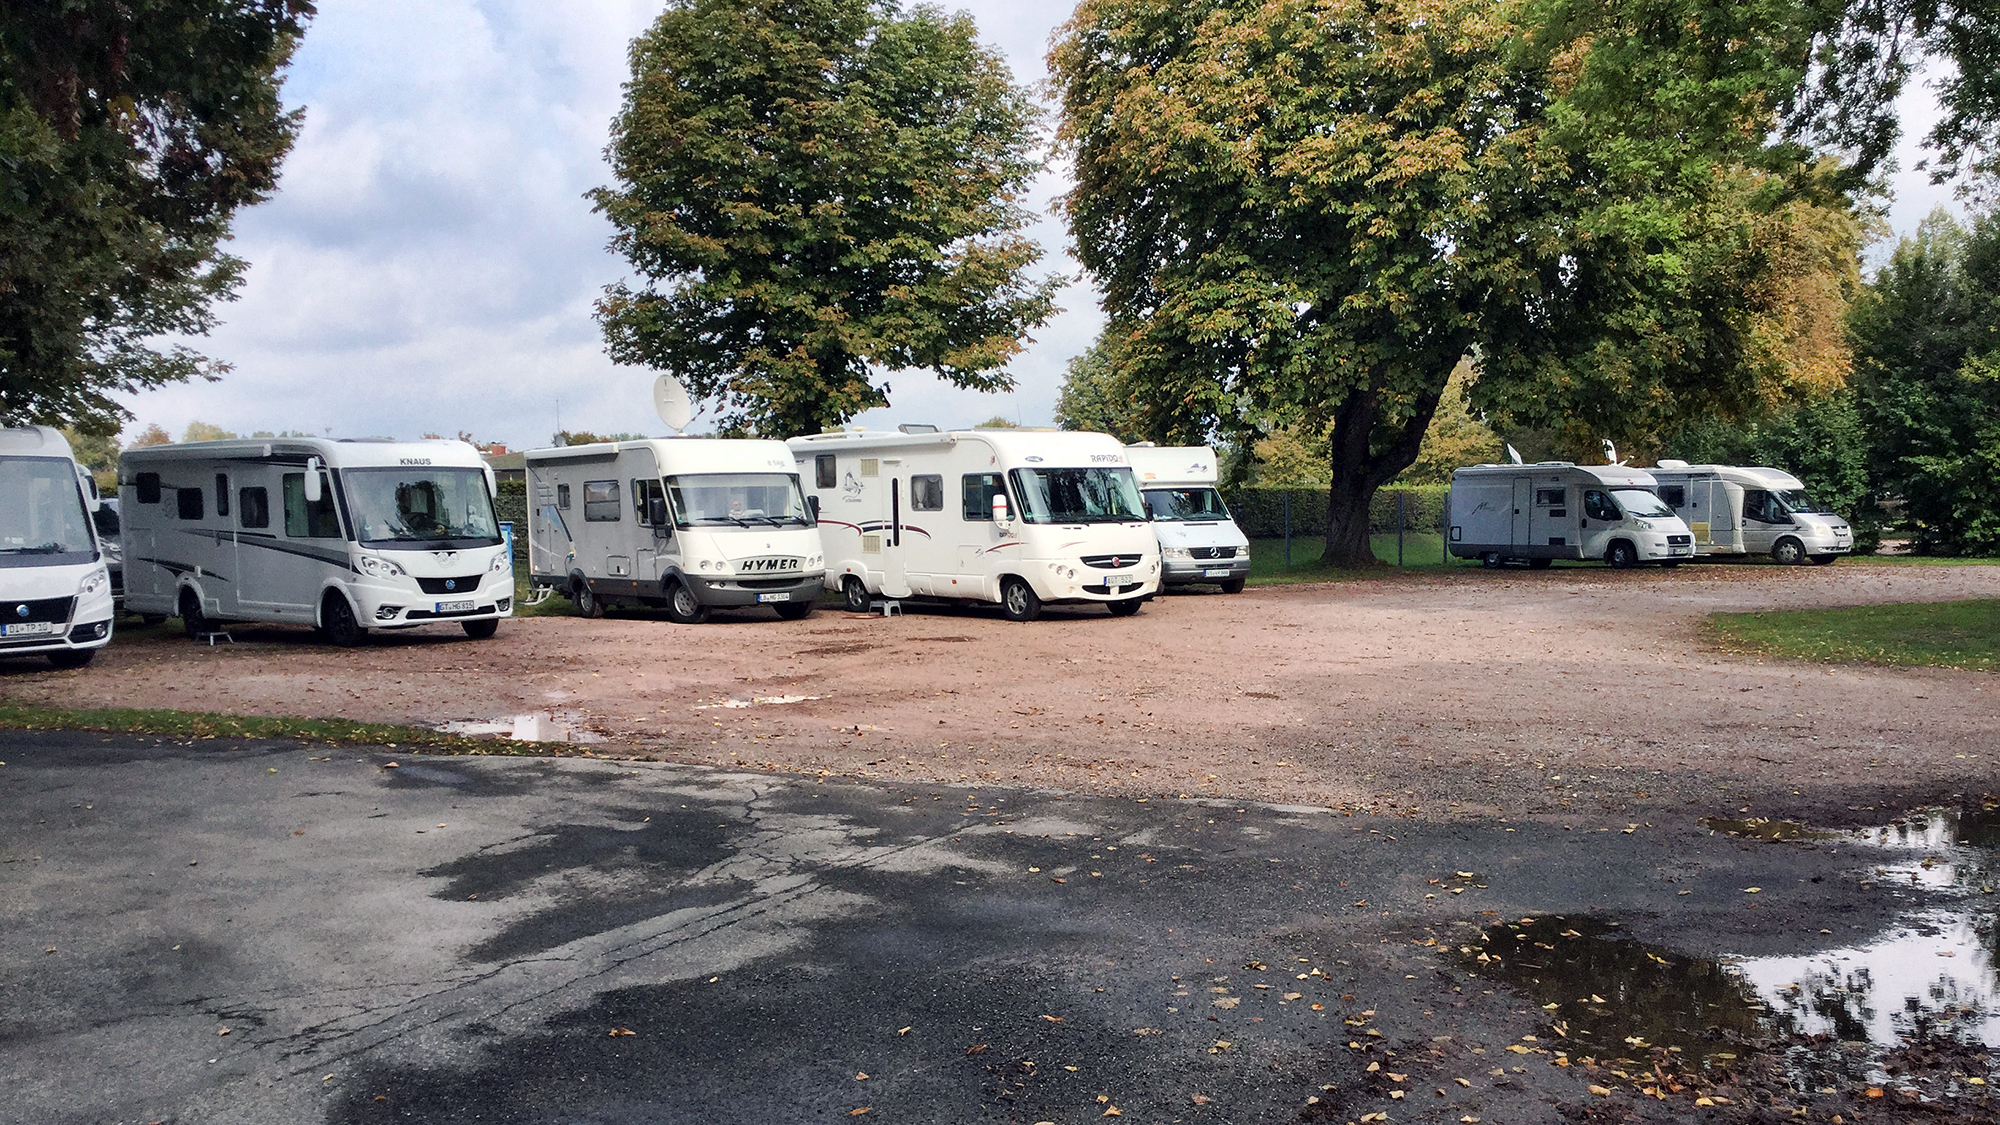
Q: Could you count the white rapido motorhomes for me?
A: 1